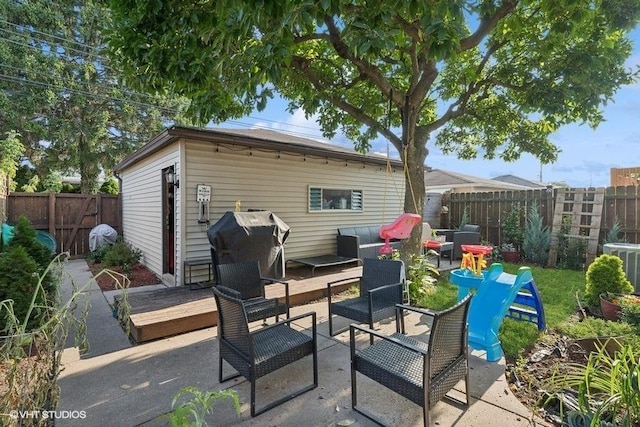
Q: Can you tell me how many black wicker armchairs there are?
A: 4